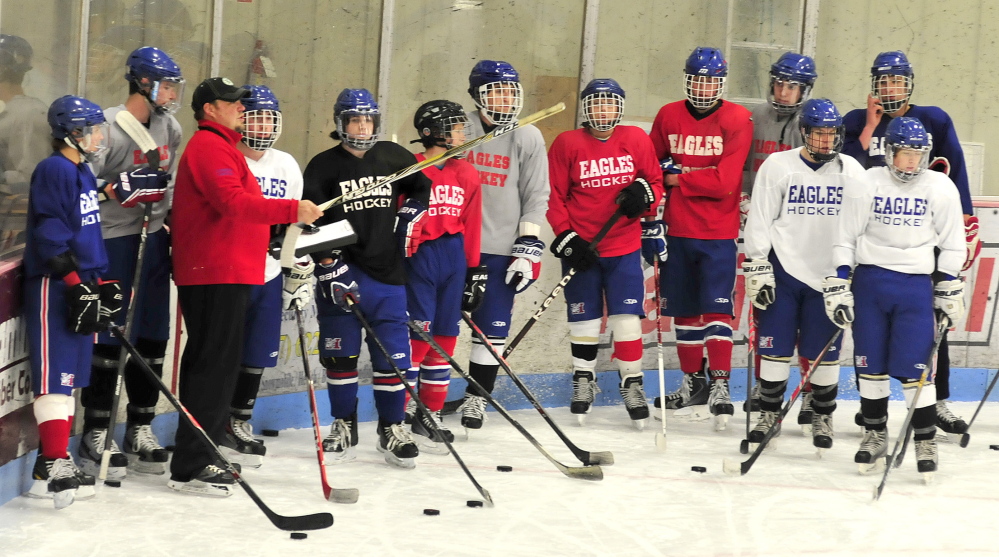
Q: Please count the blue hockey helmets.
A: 11